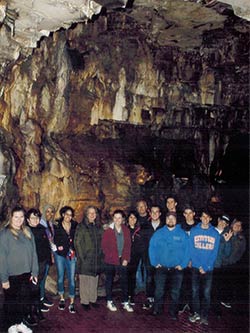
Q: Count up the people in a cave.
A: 15